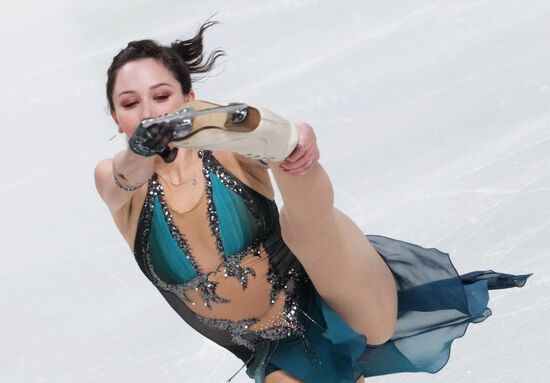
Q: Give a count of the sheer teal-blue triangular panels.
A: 2